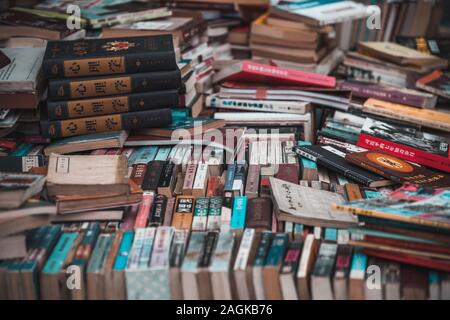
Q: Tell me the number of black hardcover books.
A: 4